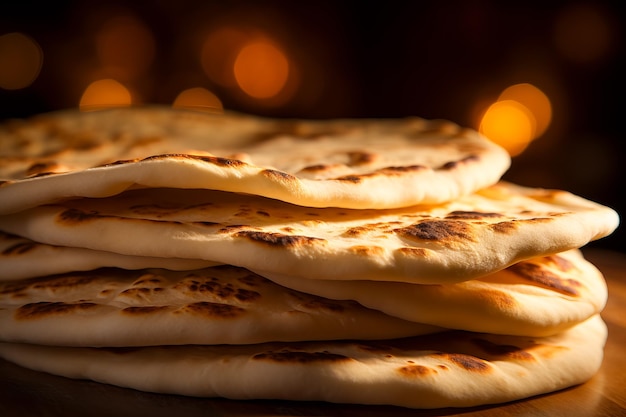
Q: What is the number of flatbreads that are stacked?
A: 5